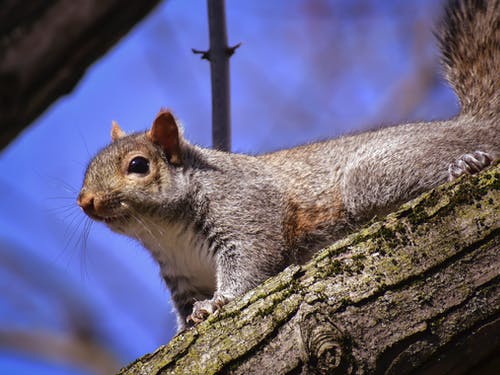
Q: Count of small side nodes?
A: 2